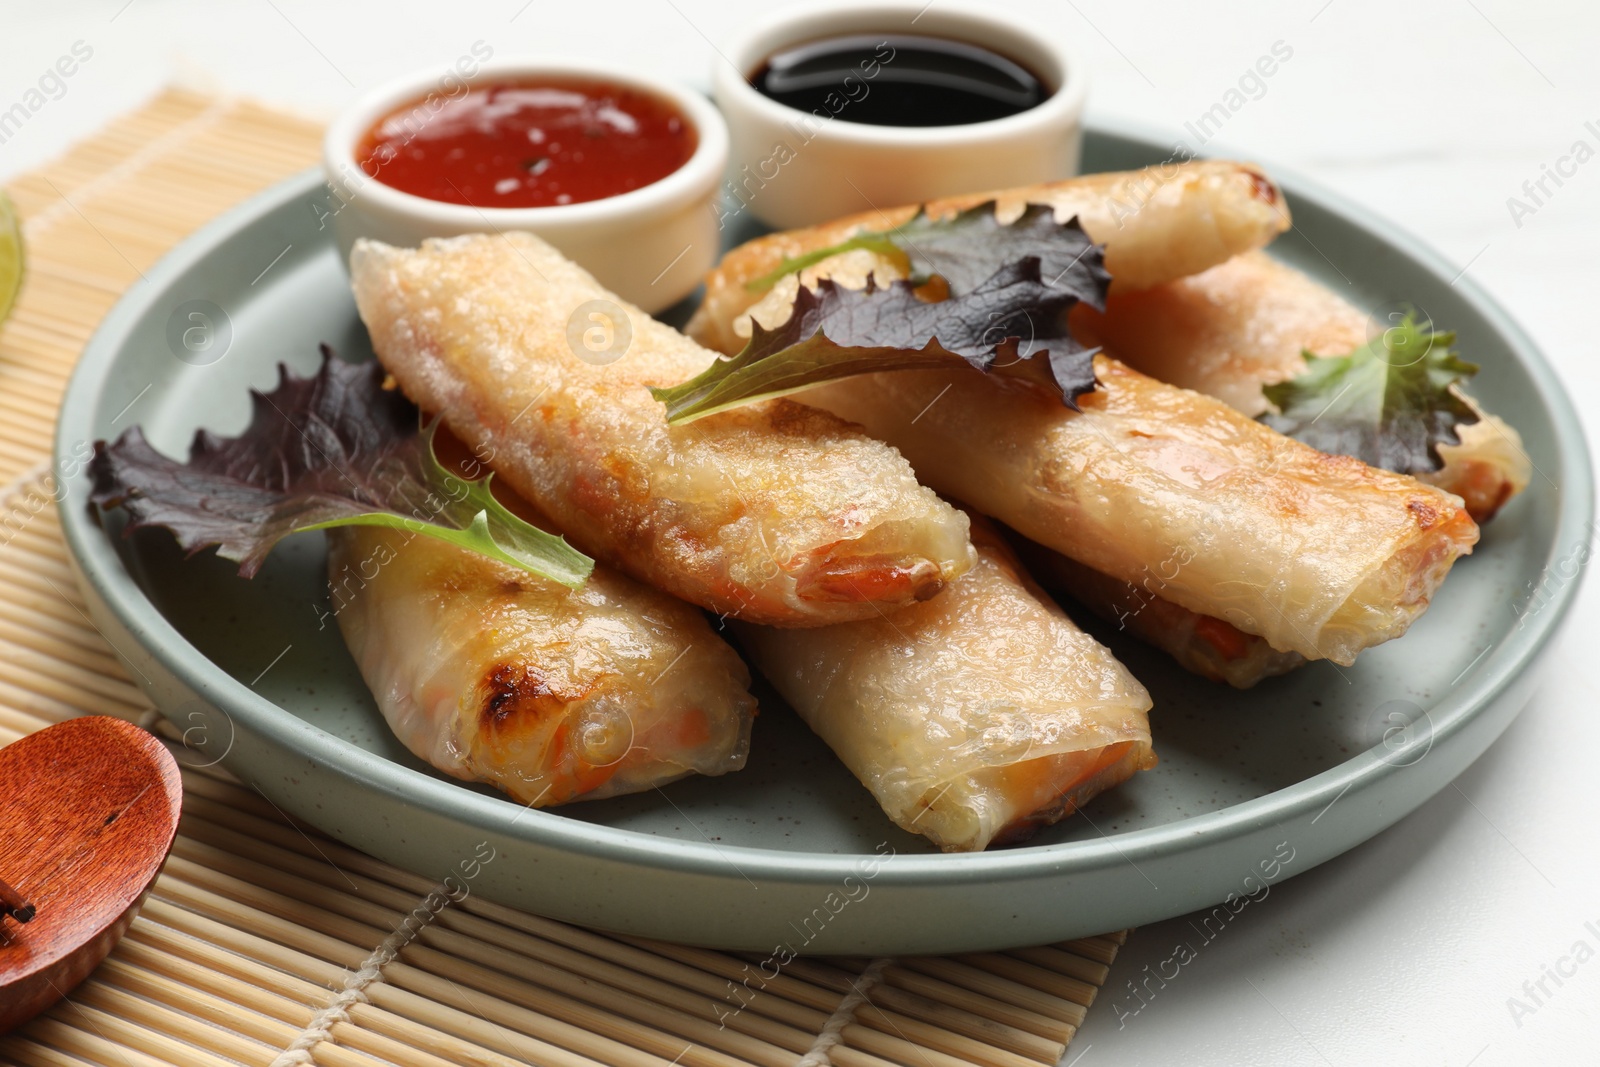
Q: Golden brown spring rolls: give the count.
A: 7